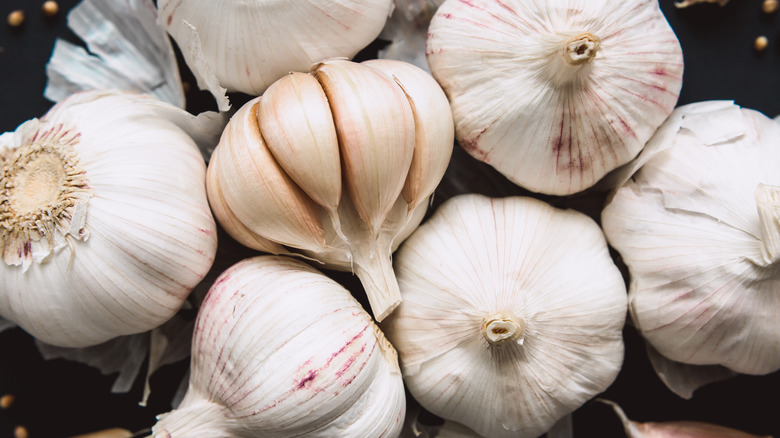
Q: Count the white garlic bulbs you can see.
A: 6